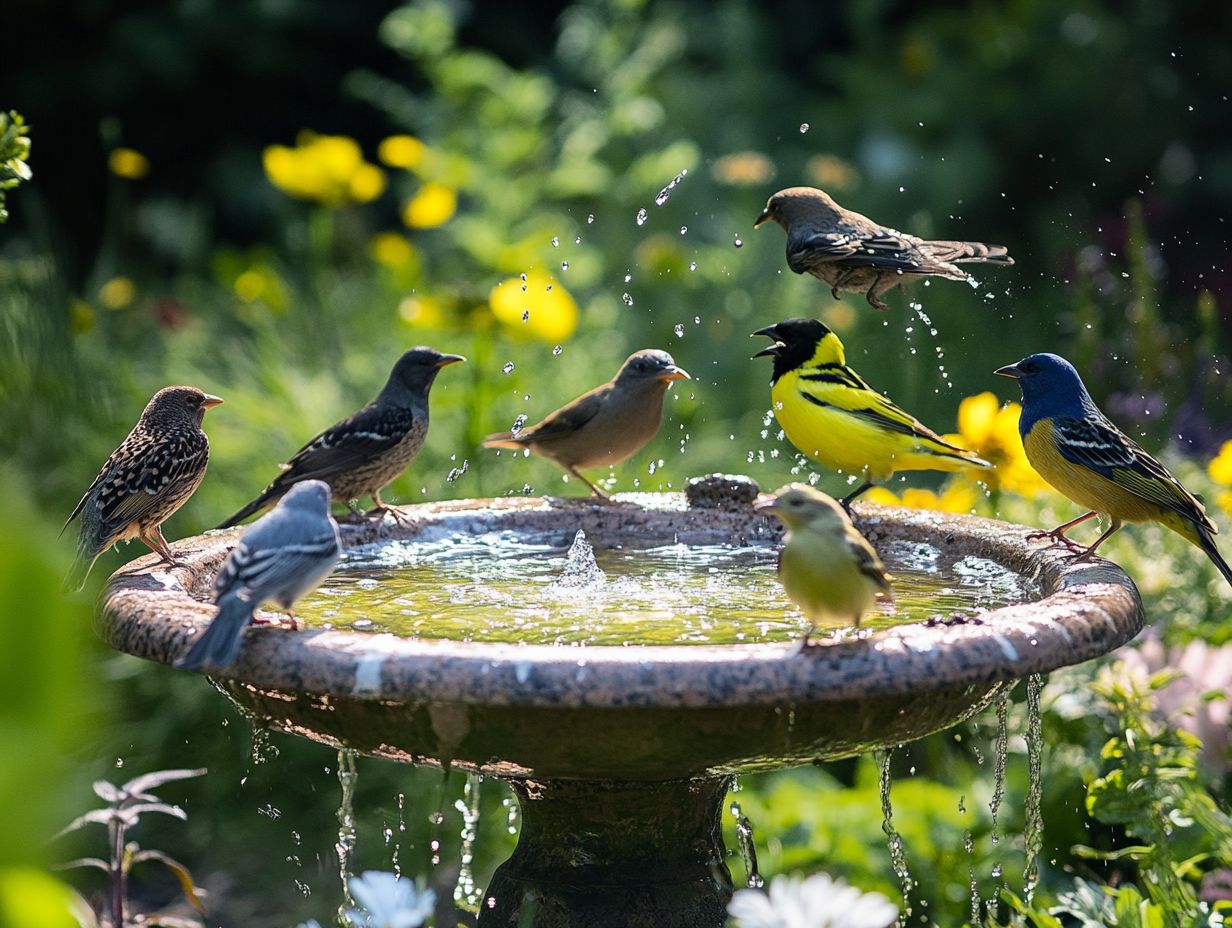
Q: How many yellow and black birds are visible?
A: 1